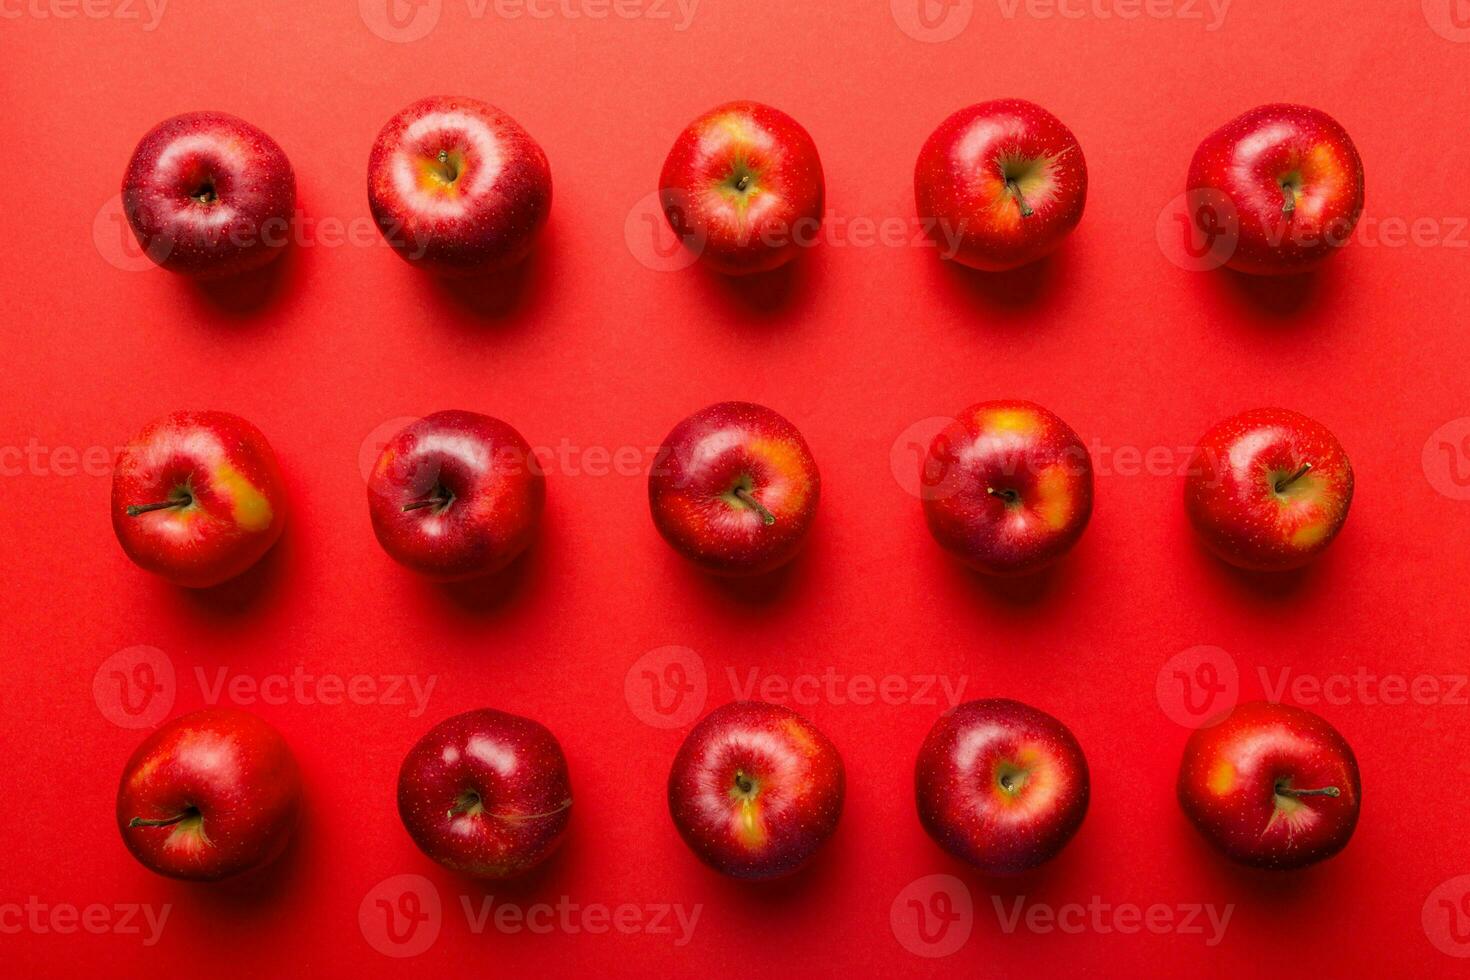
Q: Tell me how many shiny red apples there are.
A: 15